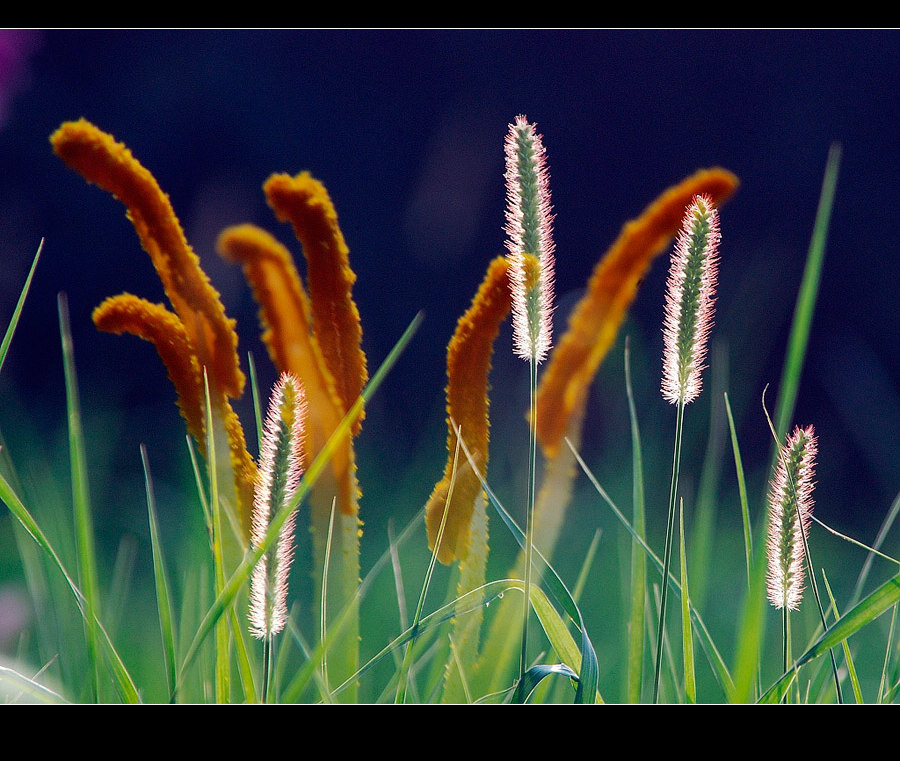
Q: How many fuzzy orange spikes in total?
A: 6